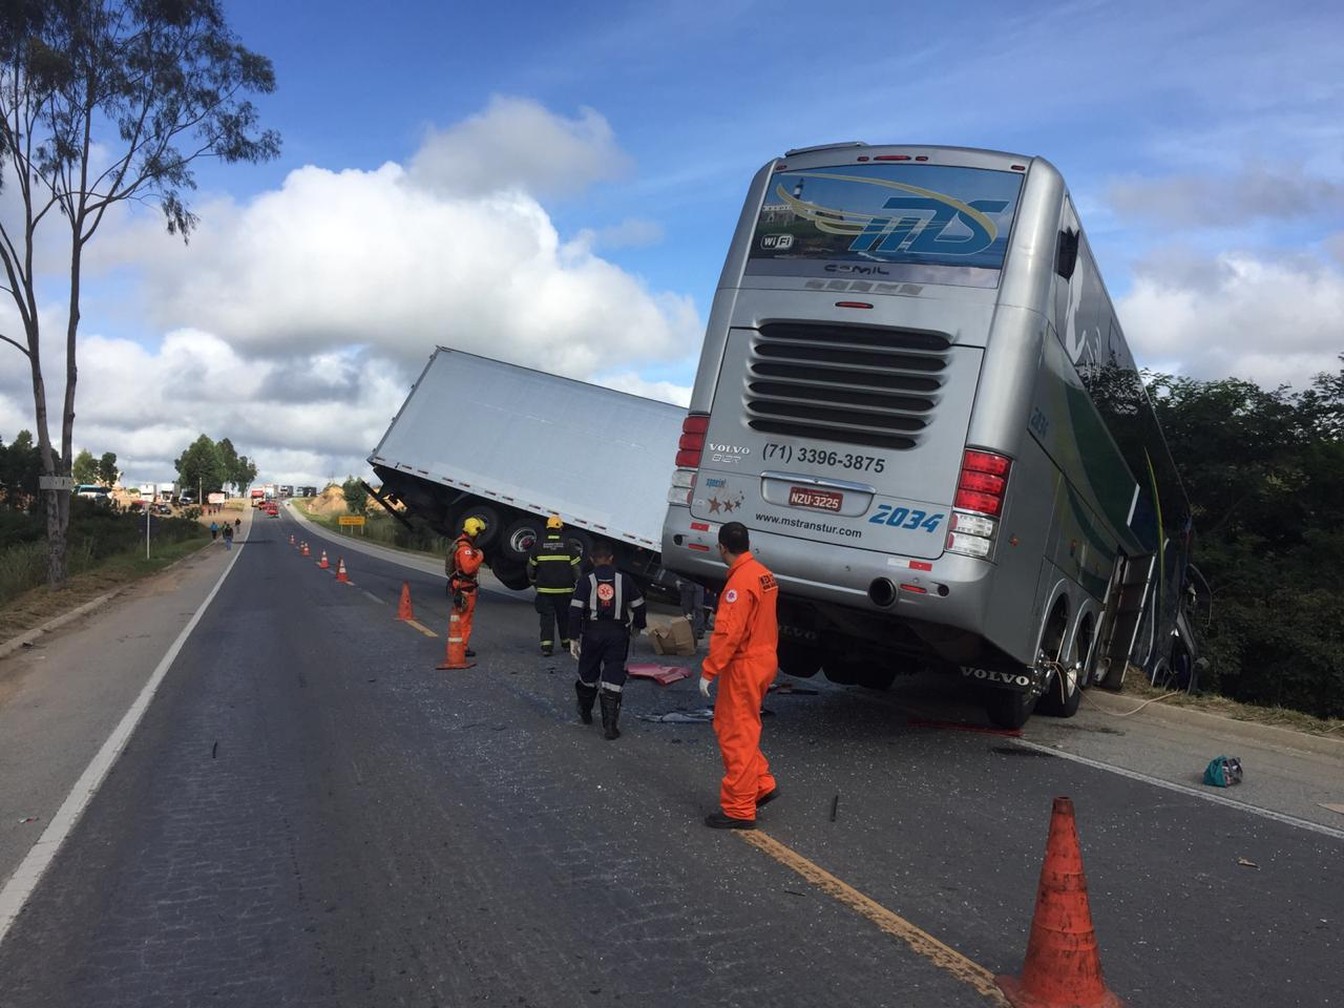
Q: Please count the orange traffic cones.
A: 8